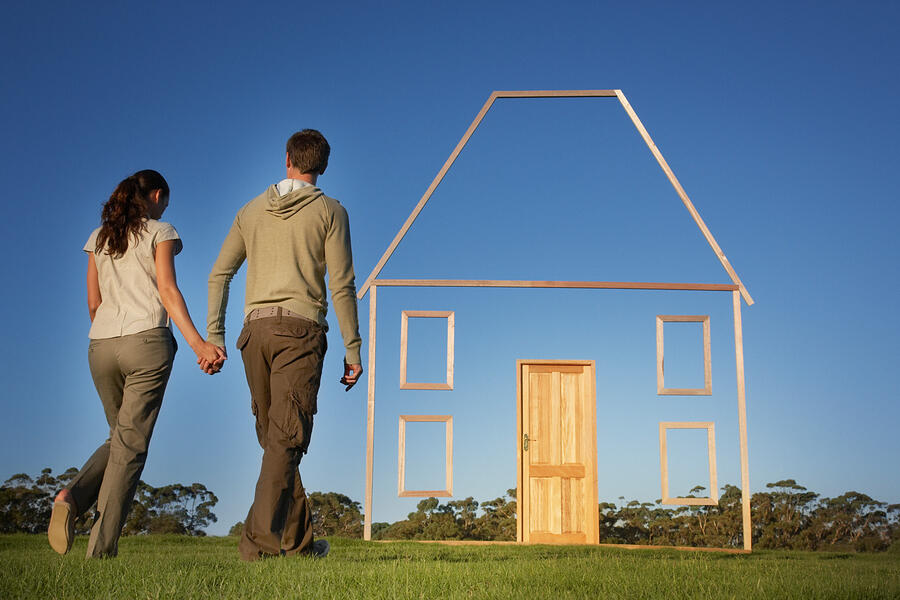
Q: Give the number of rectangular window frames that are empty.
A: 4